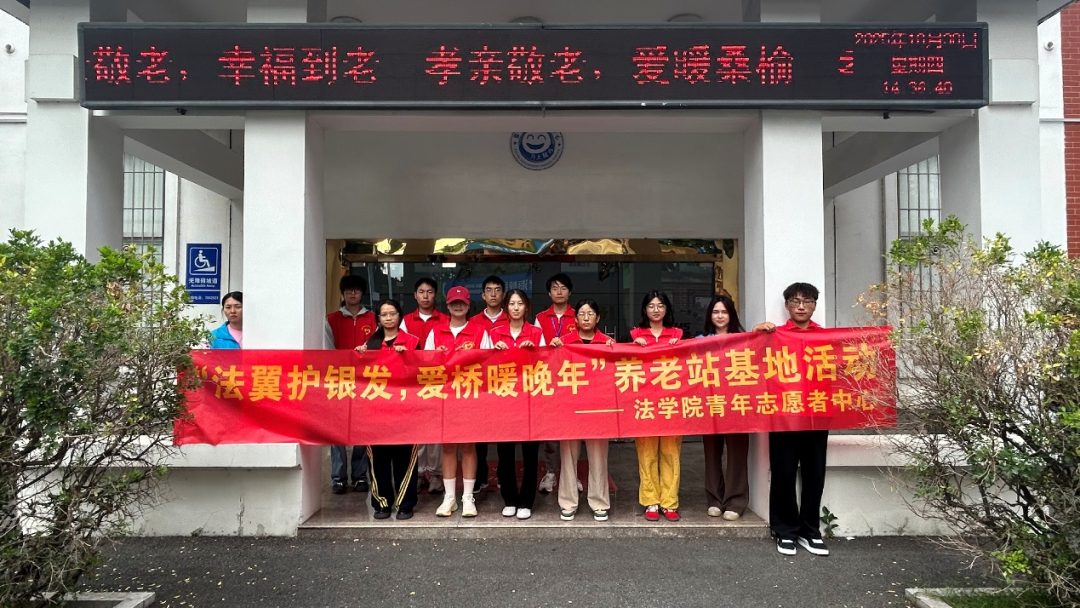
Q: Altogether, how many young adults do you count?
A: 12